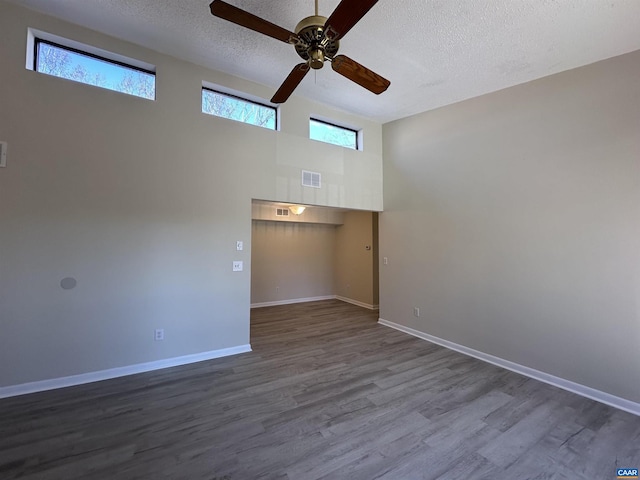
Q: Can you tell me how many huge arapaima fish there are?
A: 0